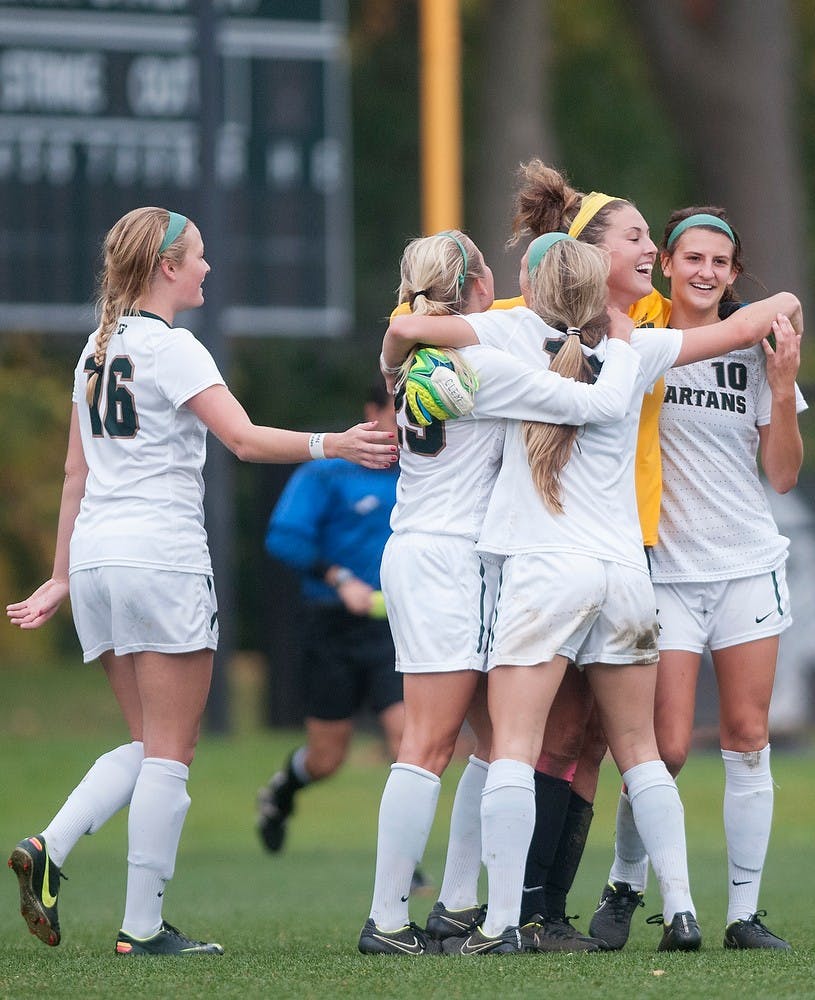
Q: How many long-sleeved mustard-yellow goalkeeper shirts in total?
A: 1